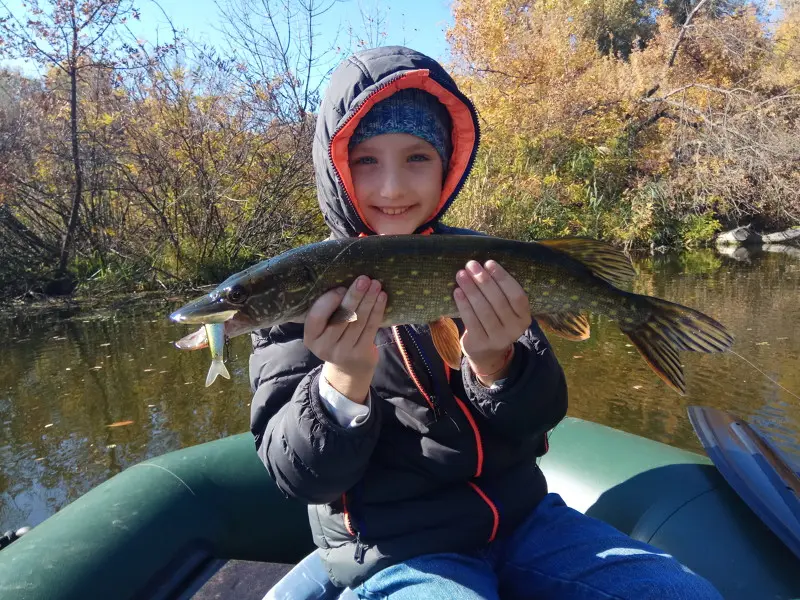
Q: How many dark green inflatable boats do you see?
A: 1